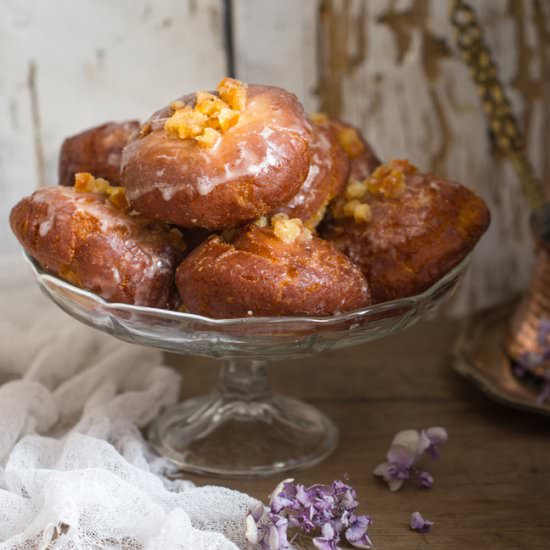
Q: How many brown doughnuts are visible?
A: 7